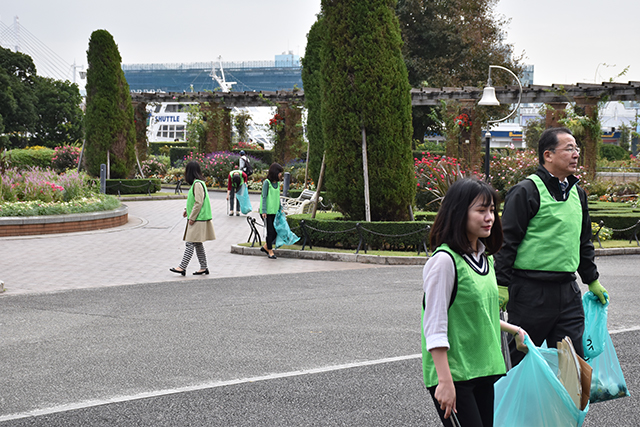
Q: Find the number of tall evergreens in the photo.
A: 3